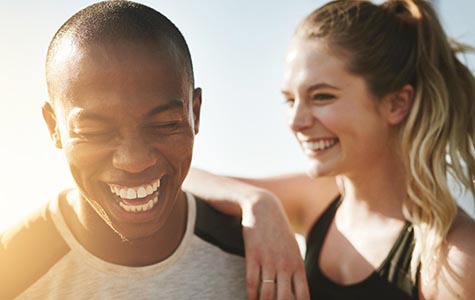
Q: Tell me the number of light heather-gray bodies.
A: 1